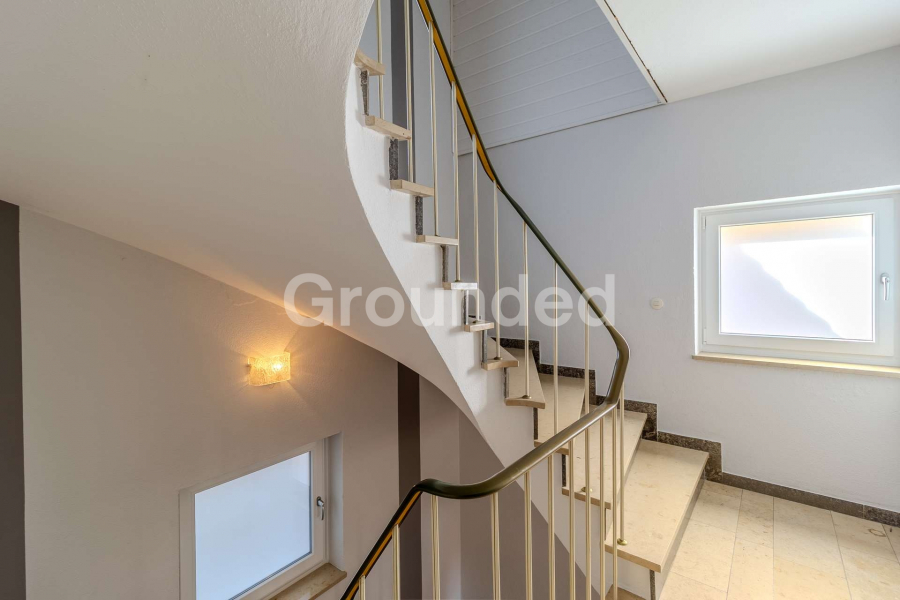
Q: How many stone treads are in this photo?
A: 11